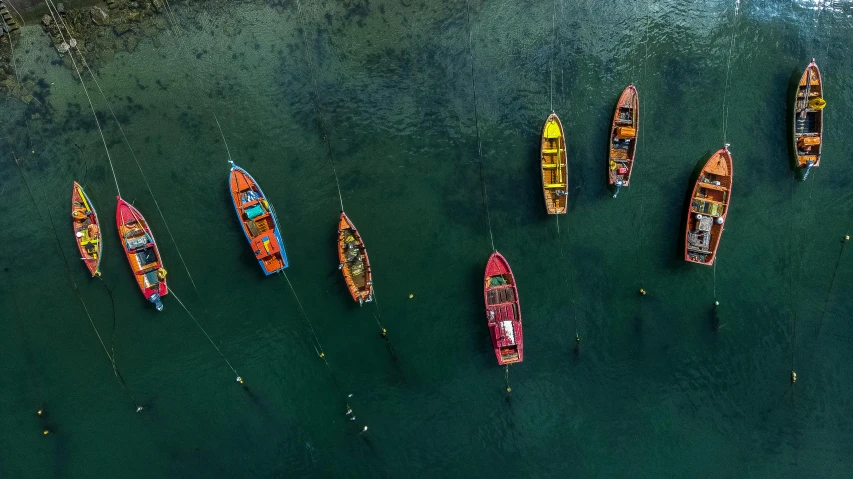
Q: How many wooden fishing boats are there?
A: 9